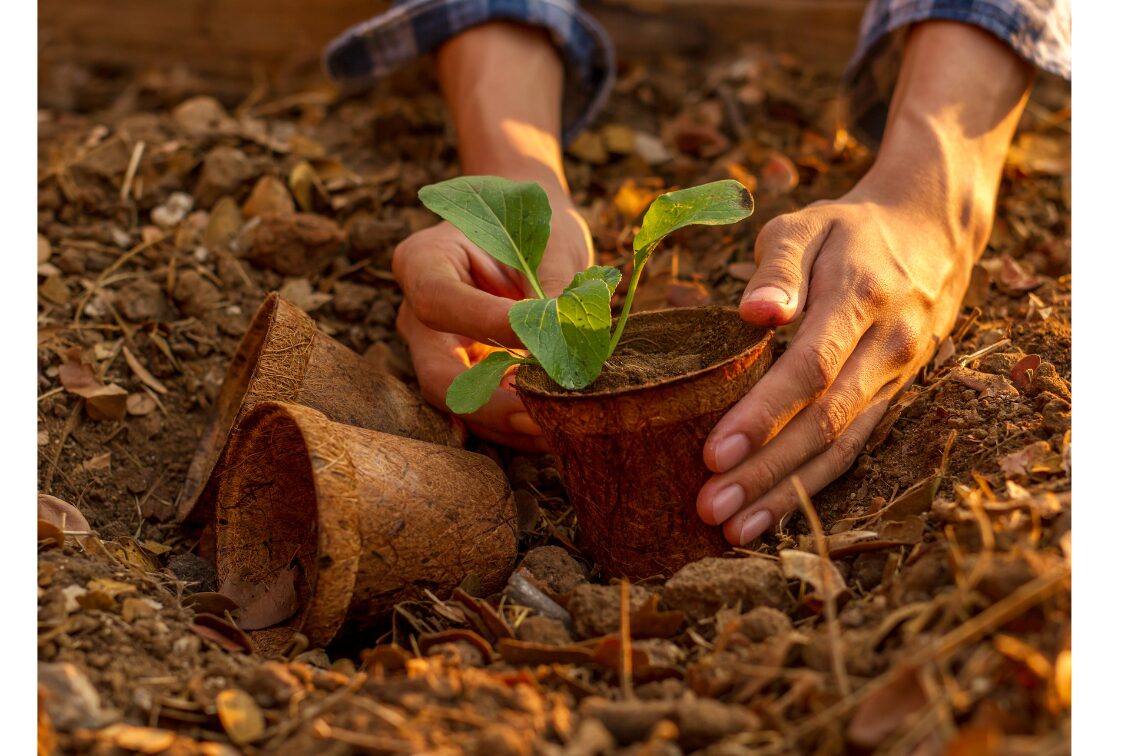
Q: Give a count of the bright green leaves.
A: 5